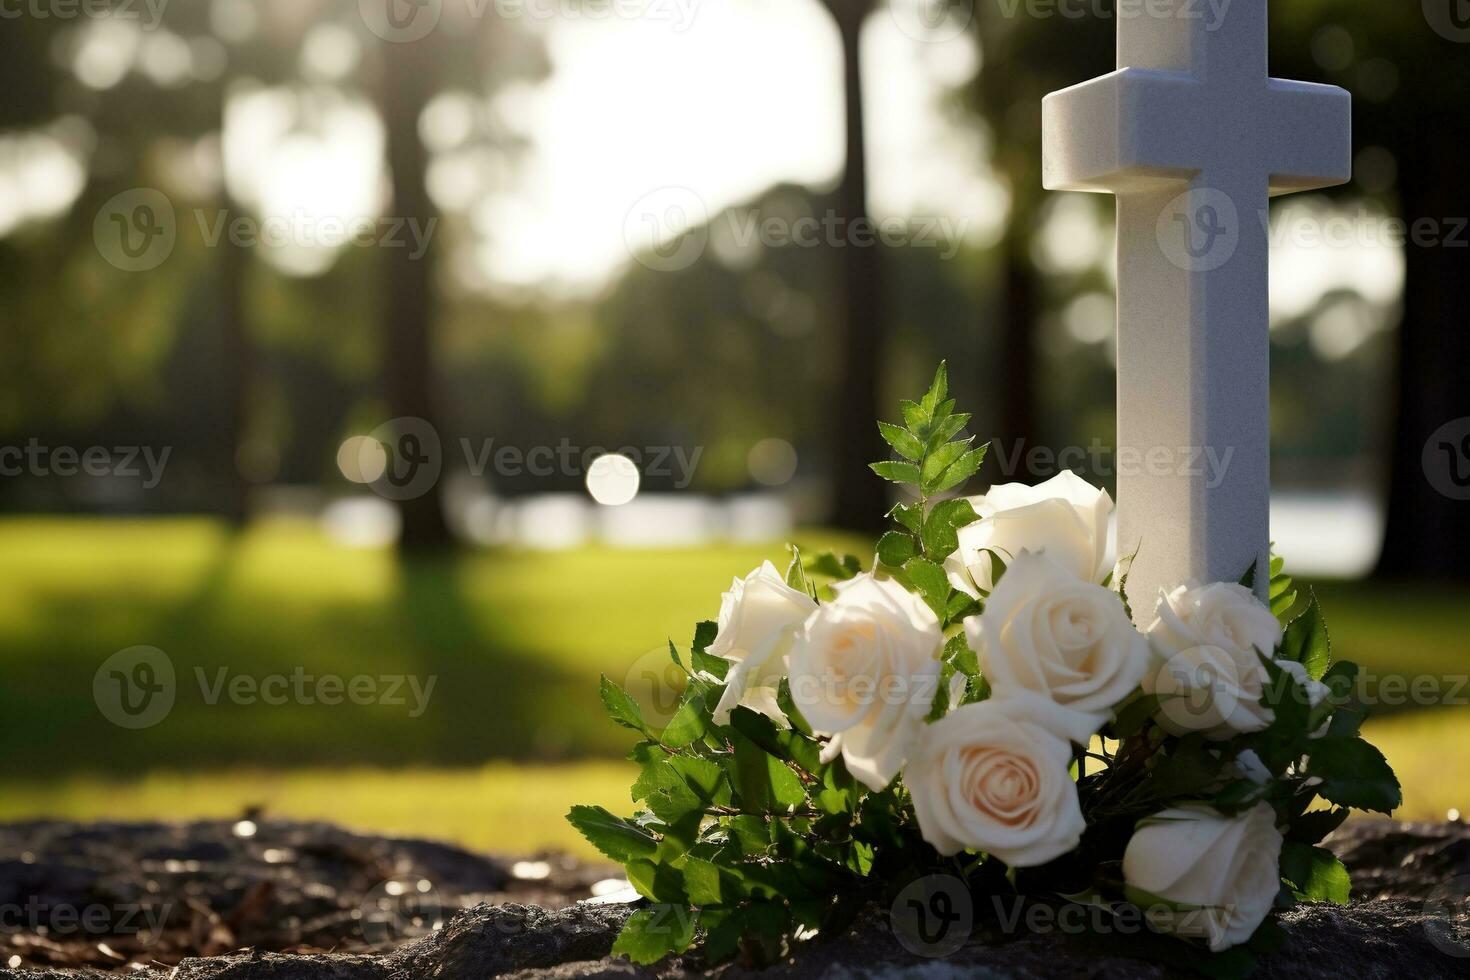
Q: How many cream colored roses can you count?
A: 7